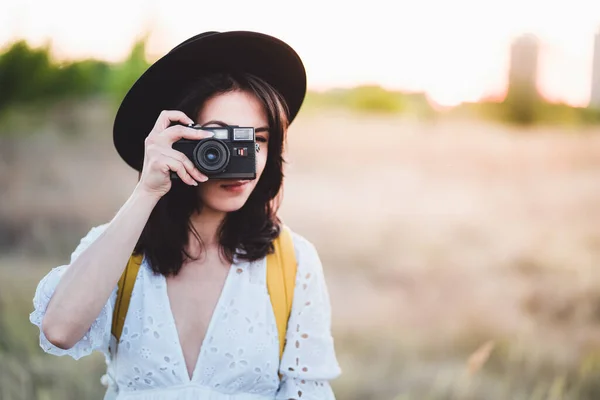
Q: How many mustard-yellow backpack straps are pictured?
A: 2